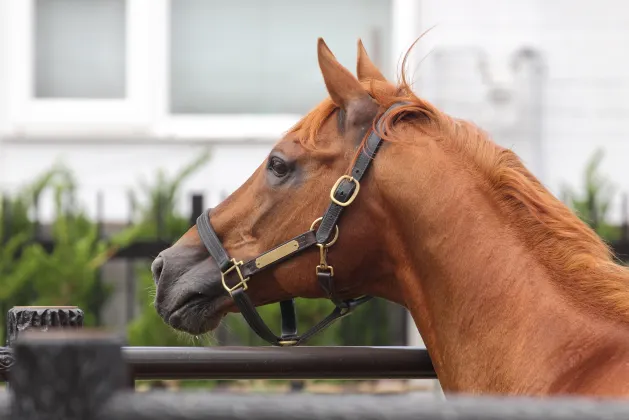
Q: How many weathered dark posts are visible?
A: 2